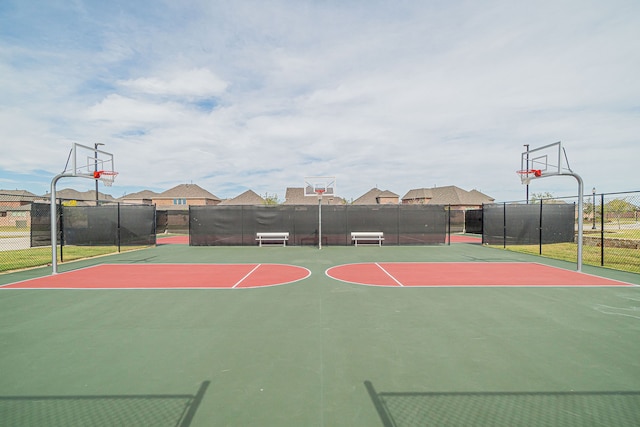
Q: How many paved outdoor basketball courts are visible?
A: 1